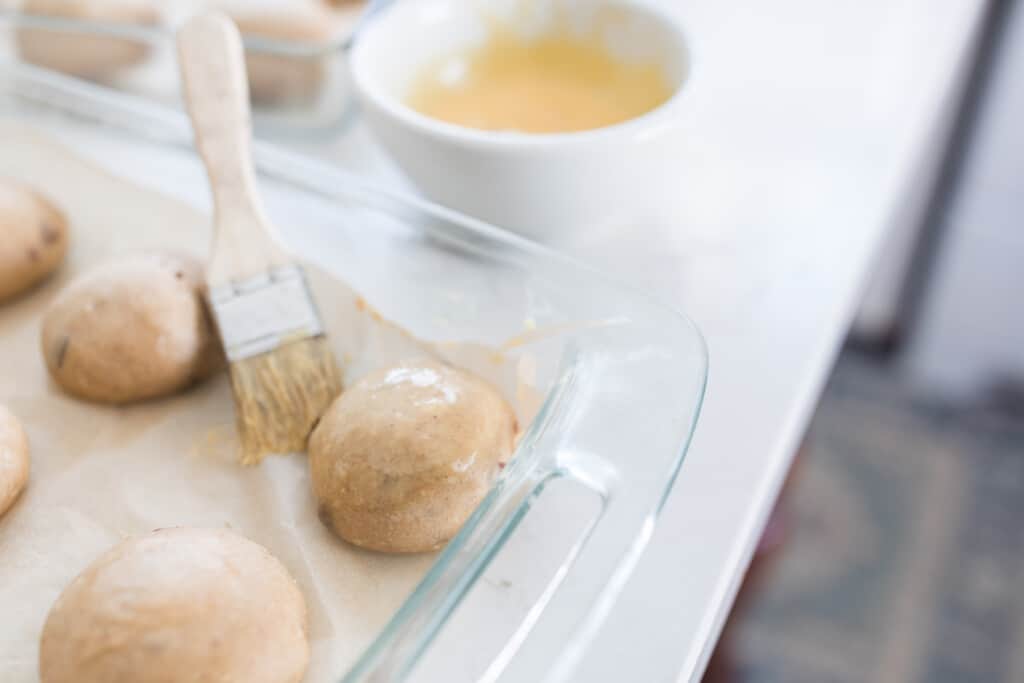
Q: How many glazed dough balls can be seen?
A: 1